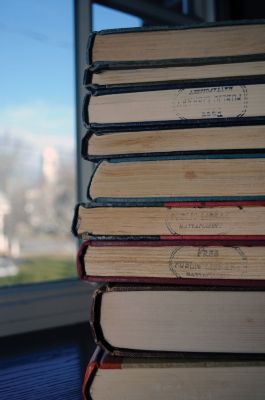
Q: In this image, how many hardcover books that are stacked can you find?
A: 9